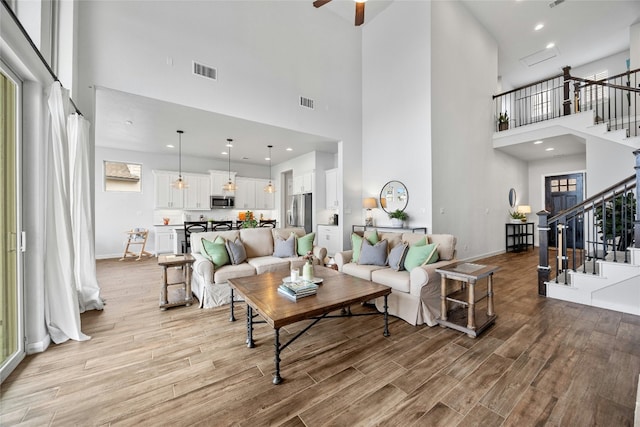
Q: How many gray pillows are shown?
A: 4